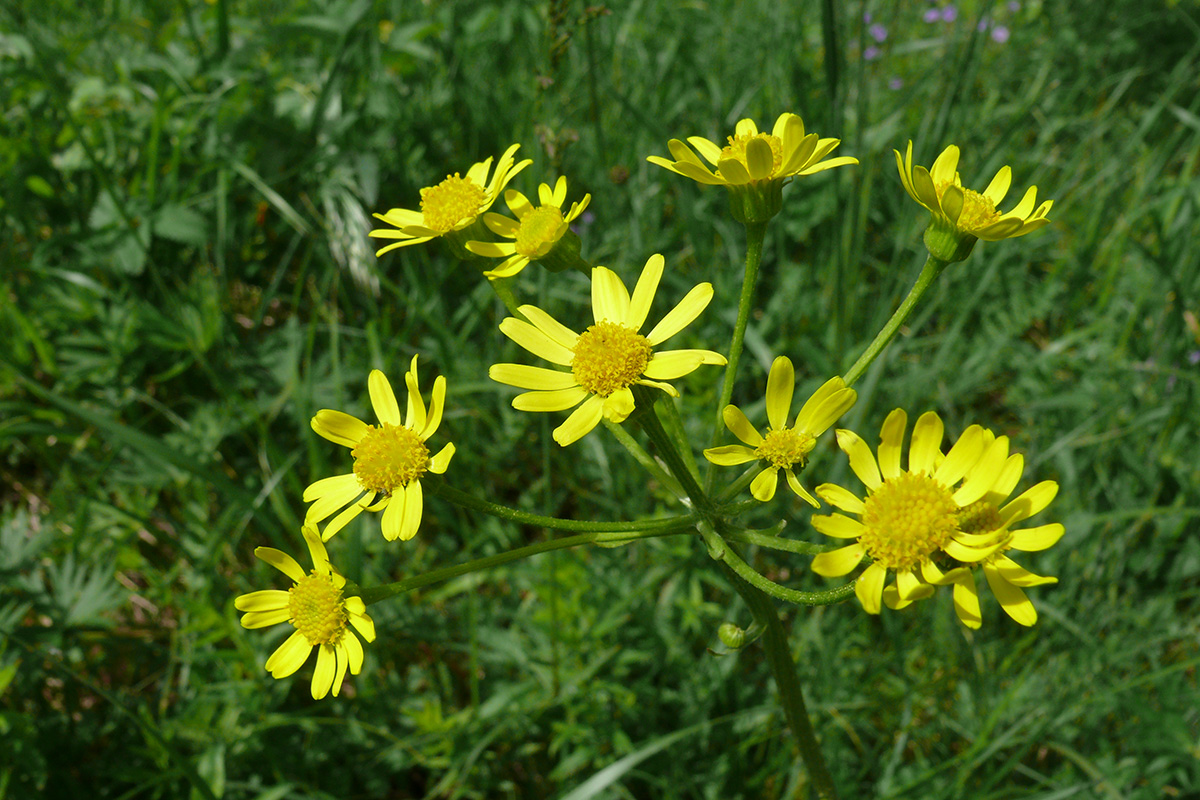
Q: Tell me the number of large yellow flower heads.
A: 10